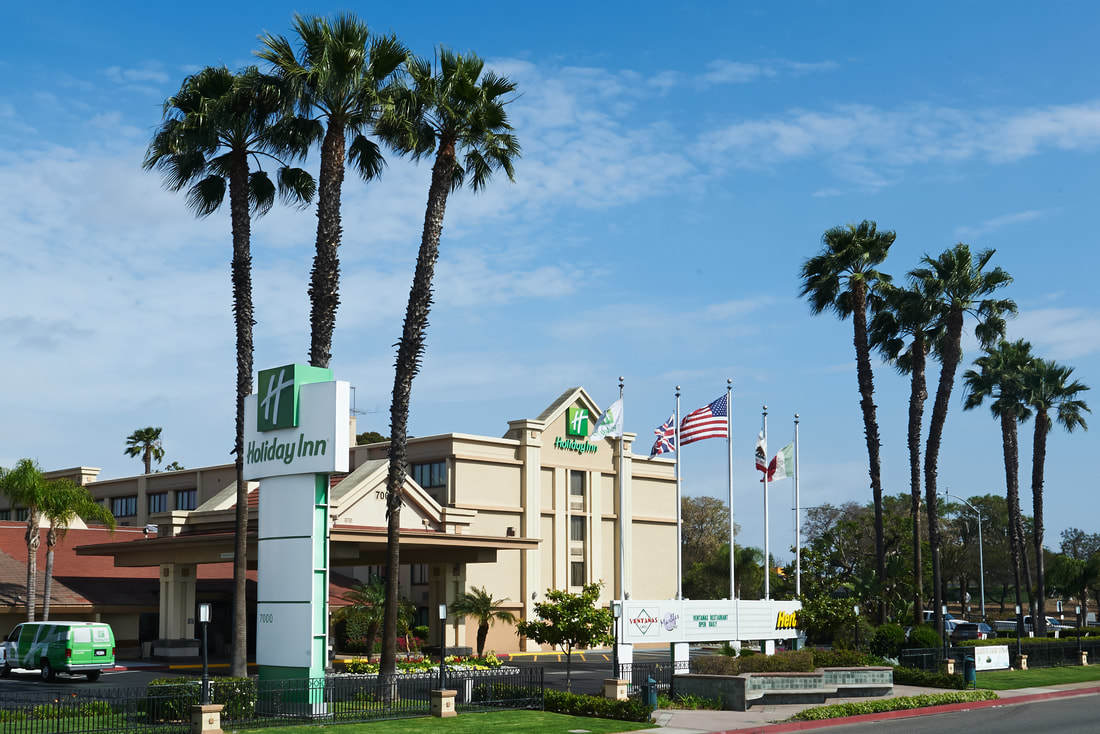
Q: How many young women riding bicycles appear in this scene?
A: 0